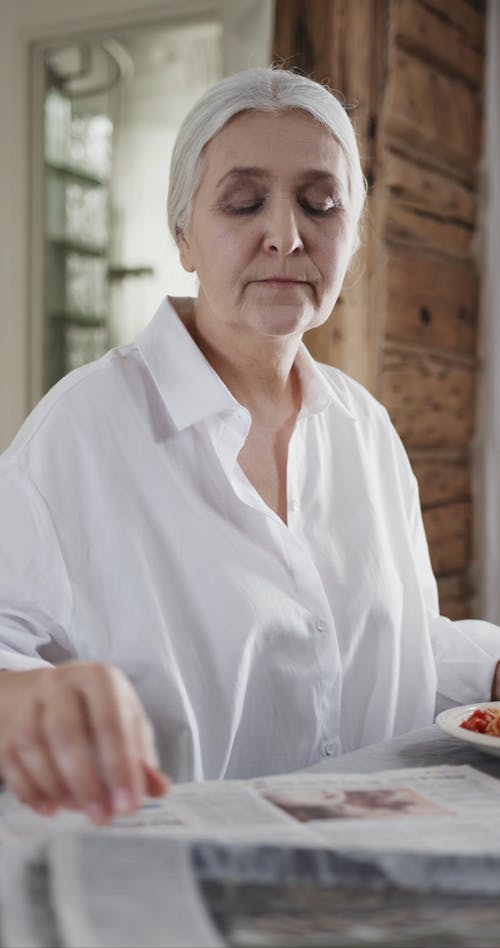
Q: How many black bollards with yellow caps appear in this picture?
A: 0